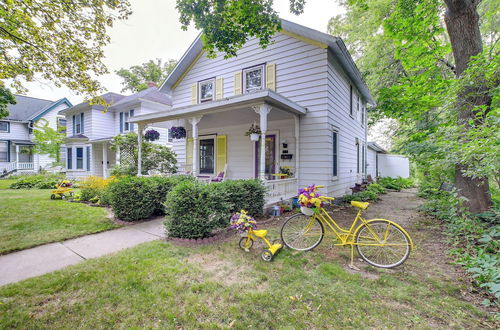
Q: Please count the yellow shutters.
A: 6